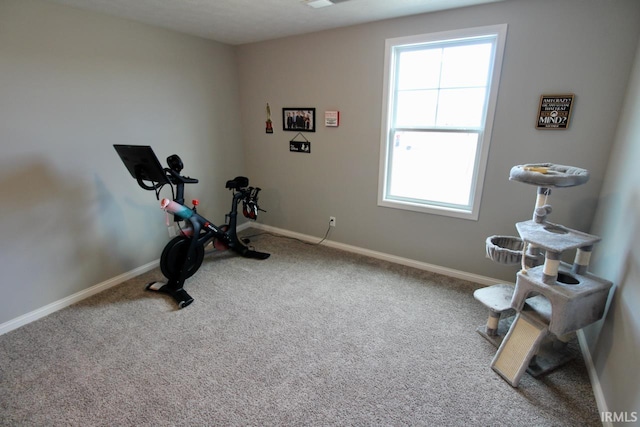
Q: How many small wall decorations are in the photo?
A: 5